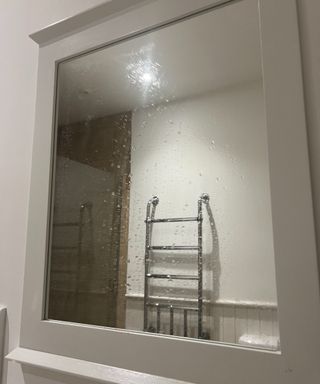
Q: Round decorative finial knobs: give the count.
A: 2